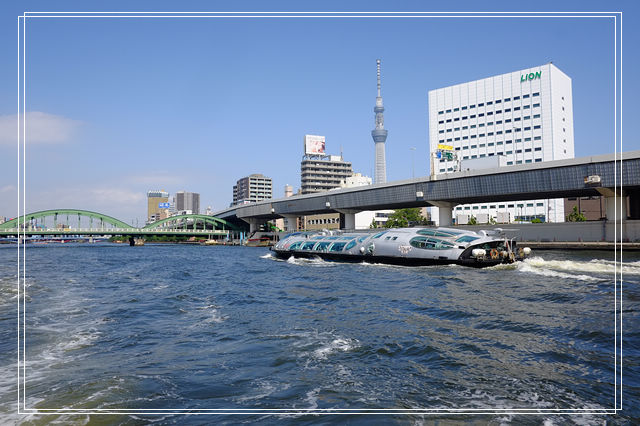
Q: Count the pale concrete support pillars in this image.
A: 5